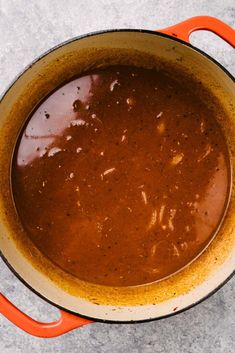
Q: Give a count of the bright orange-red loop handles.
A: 2